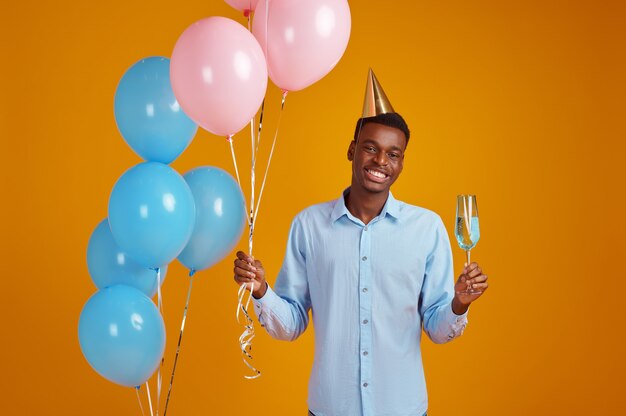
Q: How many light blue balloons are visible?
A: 5